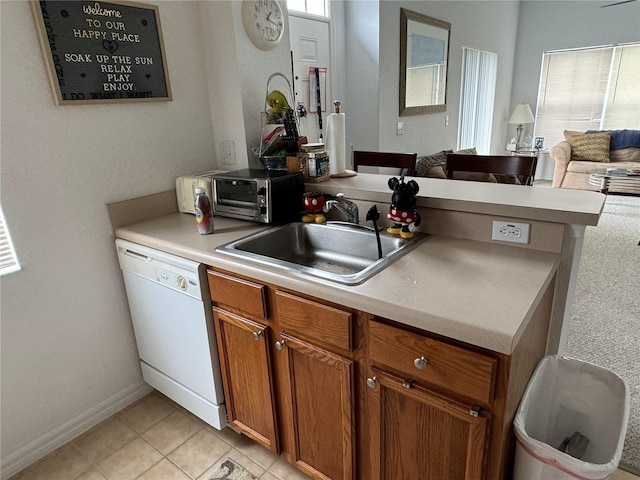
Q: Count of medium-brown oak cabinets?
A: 3